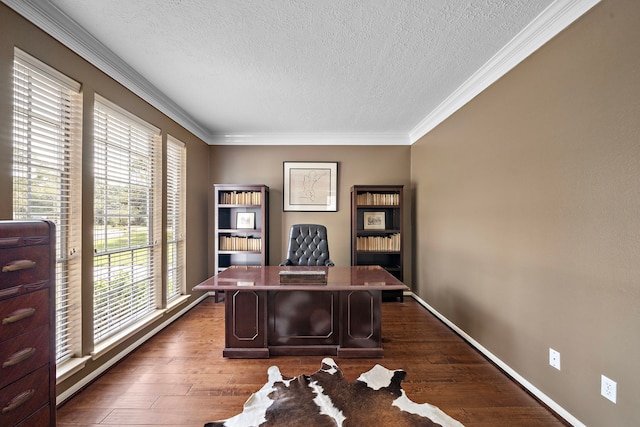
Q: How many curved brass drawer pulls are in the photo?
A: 4